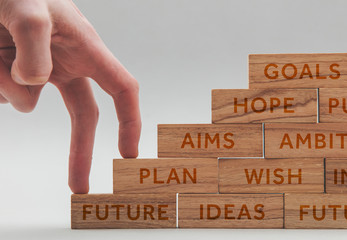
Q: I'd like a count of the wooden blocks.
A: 11